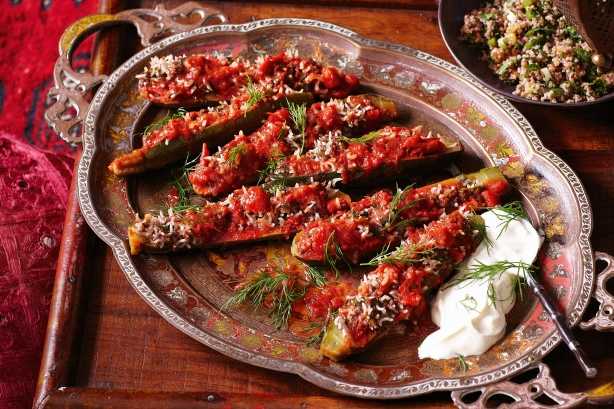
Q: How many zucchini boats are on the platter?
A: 7